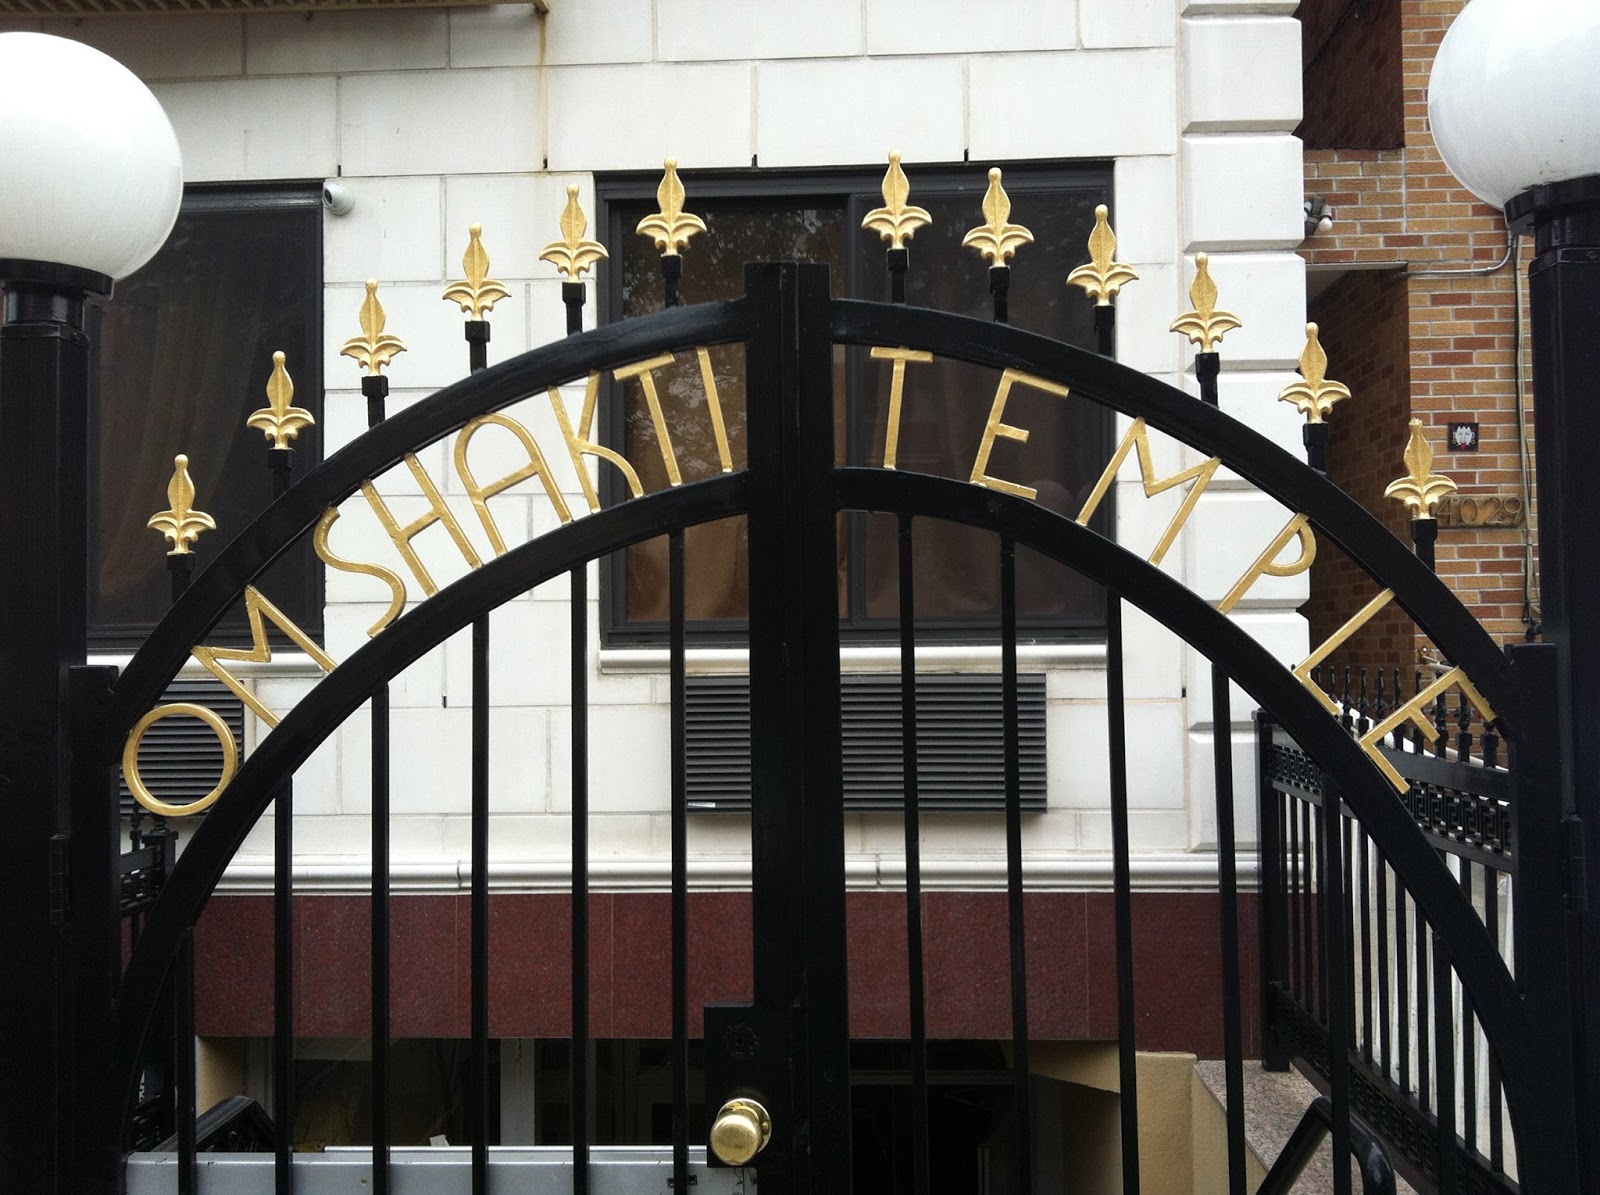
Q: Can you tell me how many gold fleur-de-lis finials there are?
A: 12